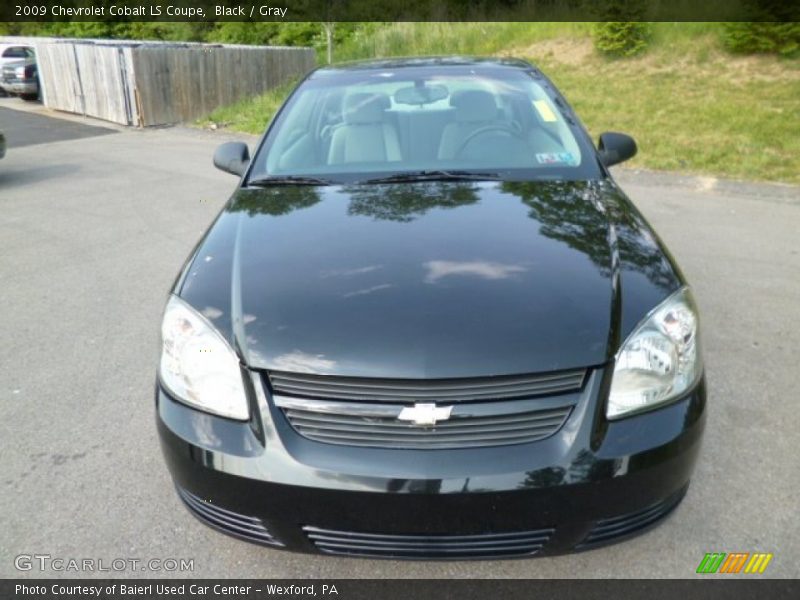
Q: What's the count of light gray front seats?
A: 2